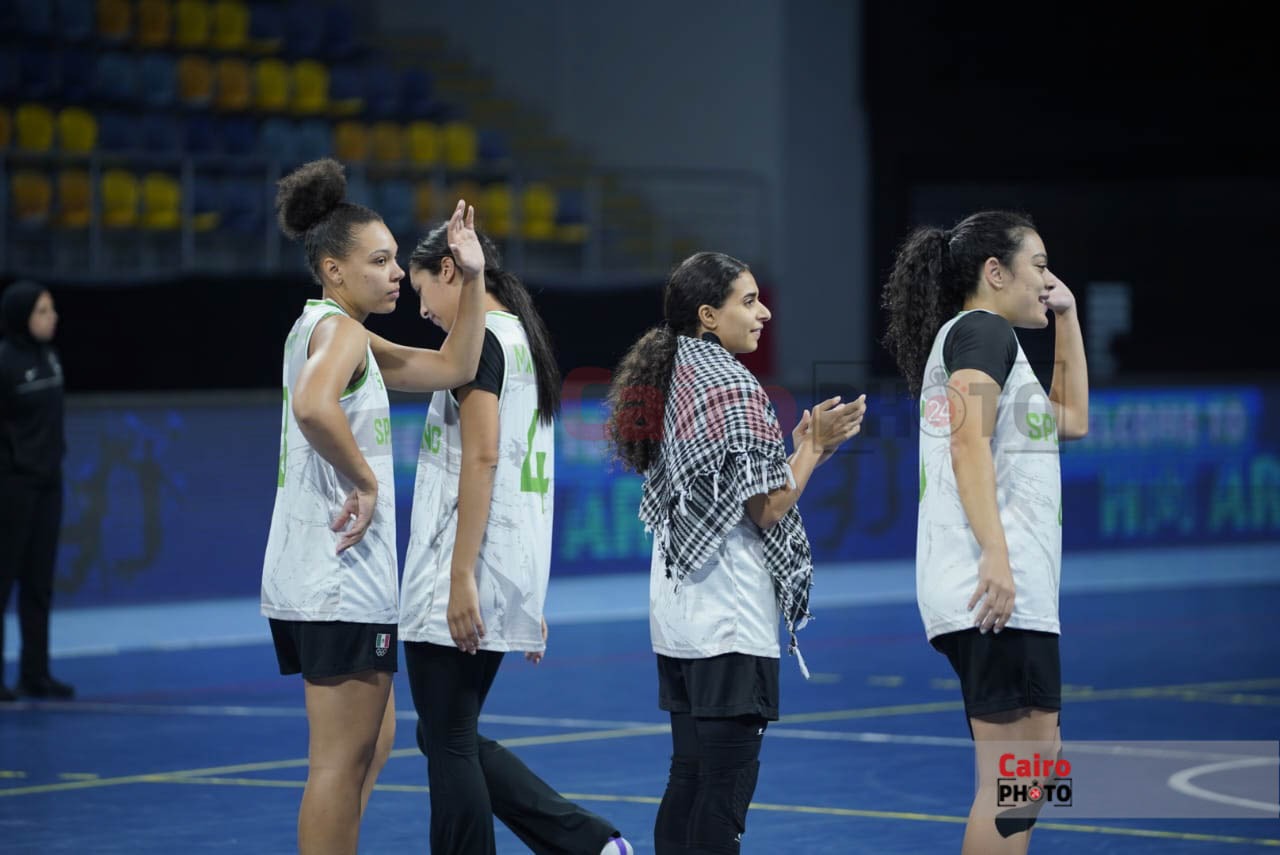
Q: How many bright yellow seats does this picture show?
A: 12